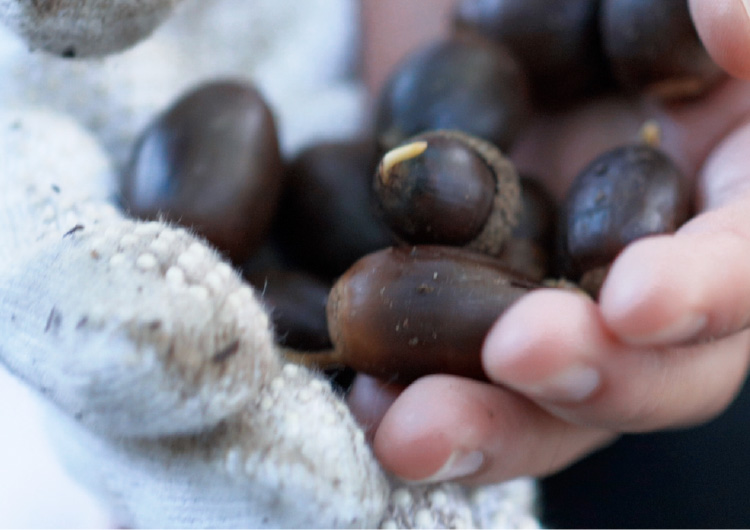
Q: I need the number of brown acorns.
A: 10